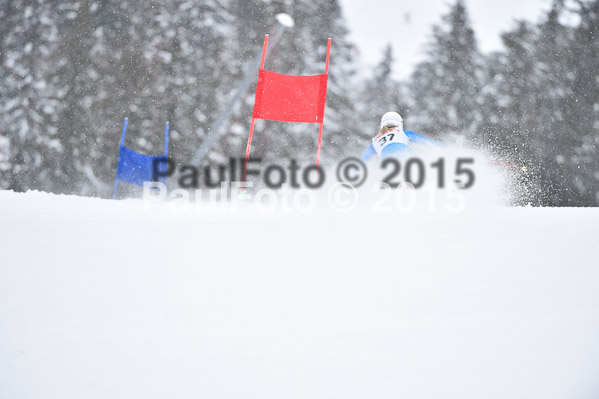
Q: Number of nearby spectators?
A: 0